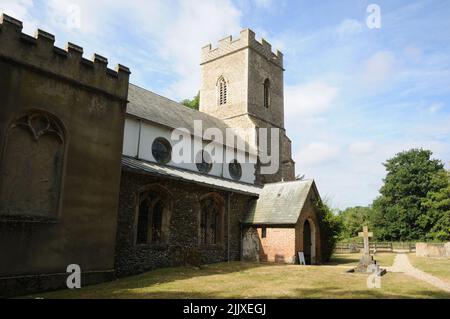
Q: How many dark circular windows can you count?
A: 3